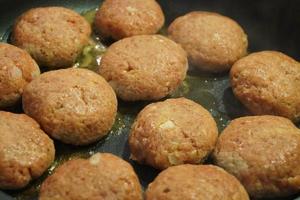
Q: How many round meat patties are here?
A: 12